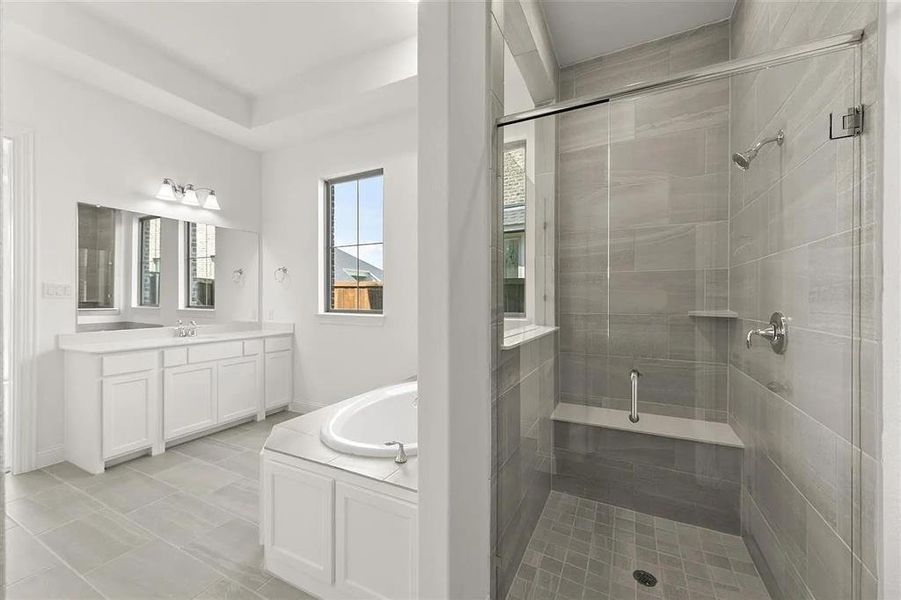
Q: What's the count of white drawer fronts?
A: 5